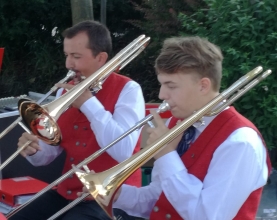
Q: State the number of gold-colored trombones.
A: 2